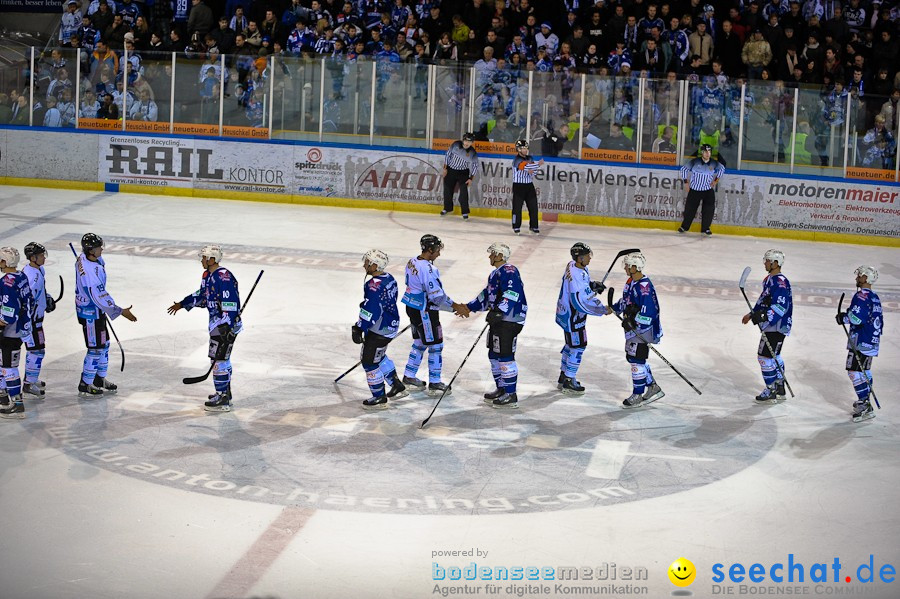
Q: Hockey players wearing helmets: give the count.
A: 11